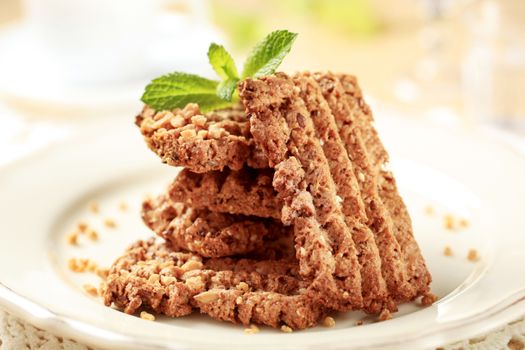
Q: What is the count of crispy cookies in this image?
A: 5